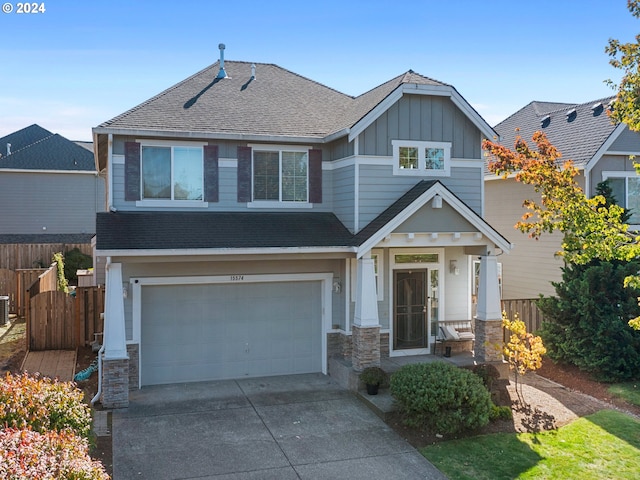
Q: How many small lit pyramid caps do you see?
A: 0